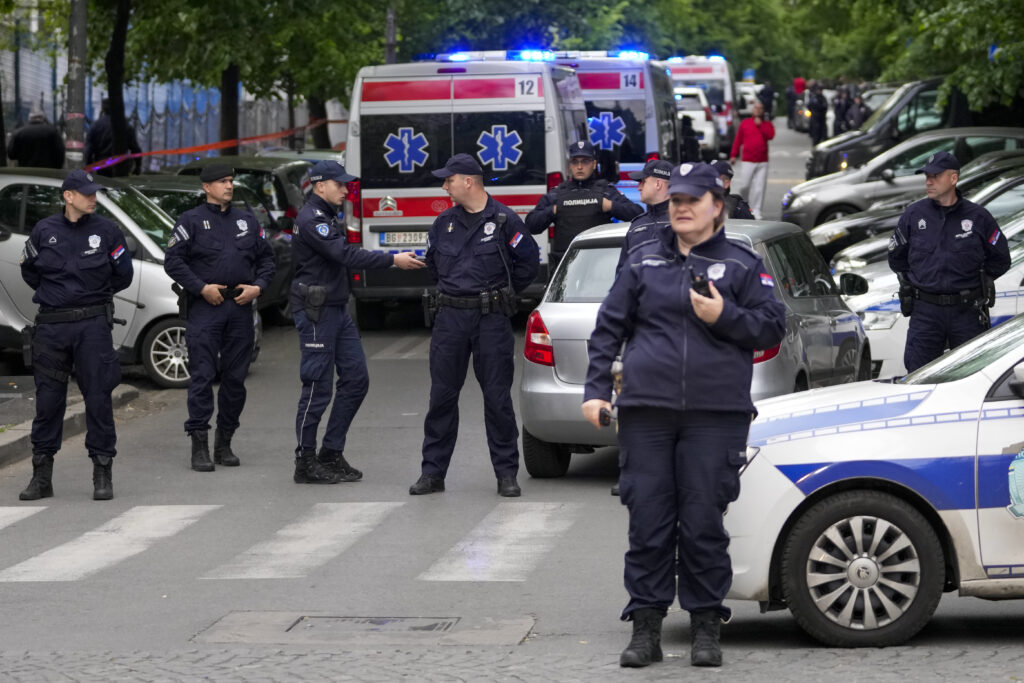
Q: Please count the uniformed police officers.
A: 9